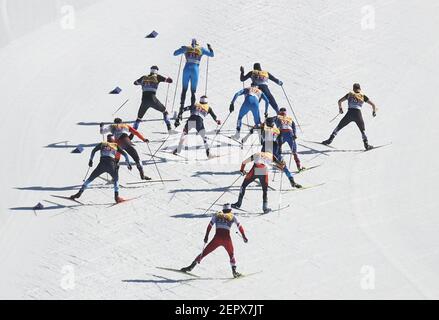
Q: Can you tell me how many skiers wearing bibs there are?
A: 12